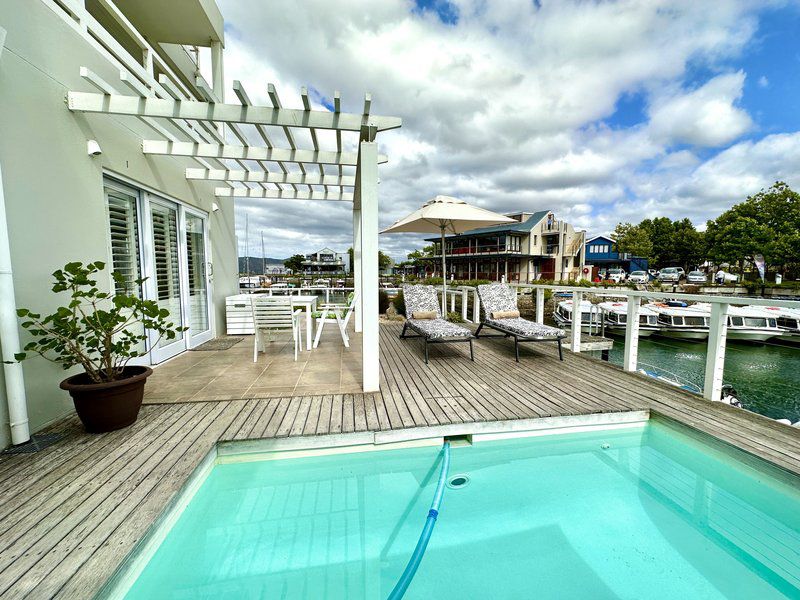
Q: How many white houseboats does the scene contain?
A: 5